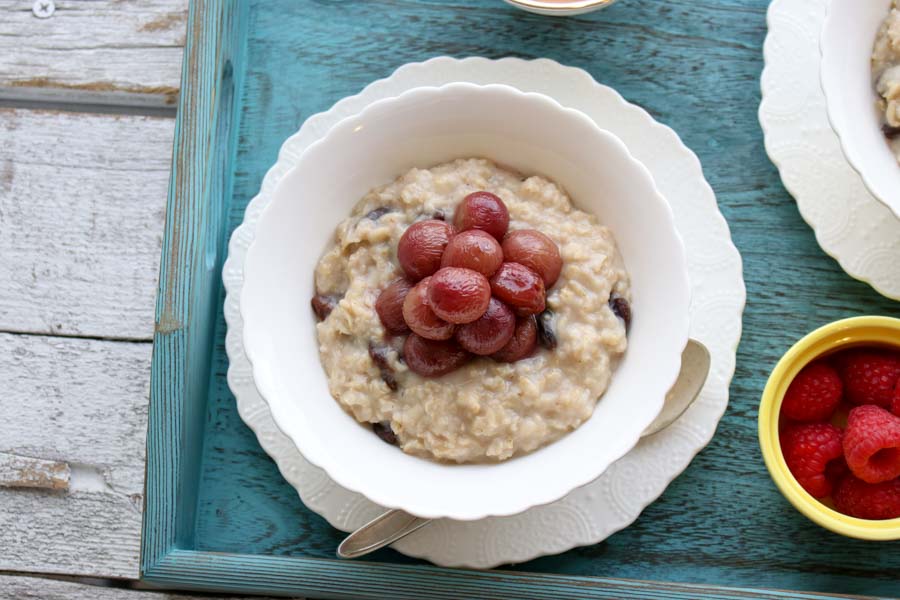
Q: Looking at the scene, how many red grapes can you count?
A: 11